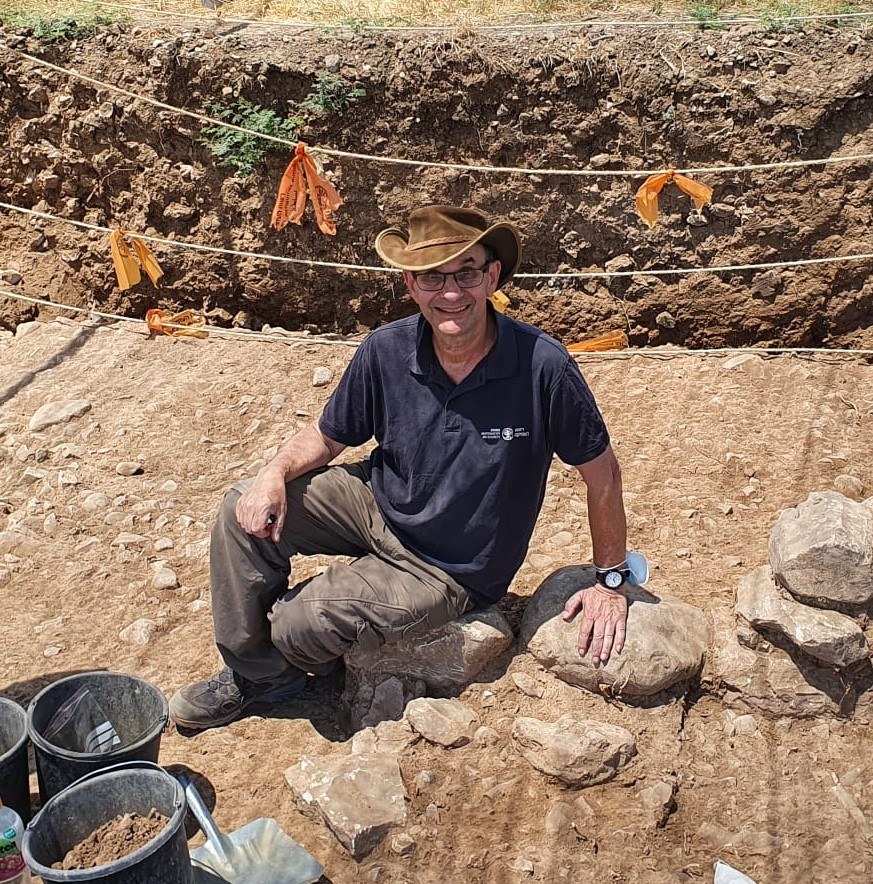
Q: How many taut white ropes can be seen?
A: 4